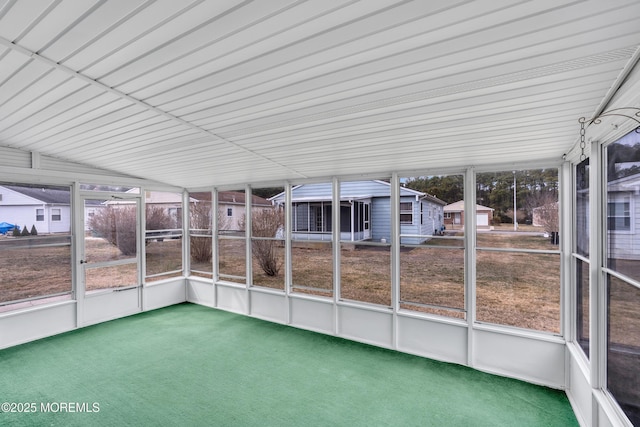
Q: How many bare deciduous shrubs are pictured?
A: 3